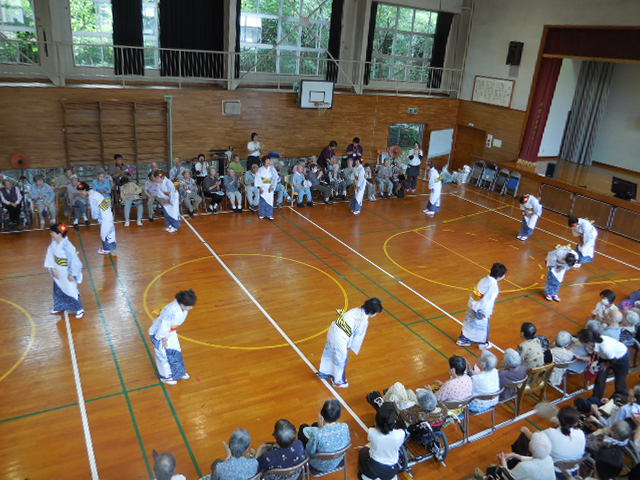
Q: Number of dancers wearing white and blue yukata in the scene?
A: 12